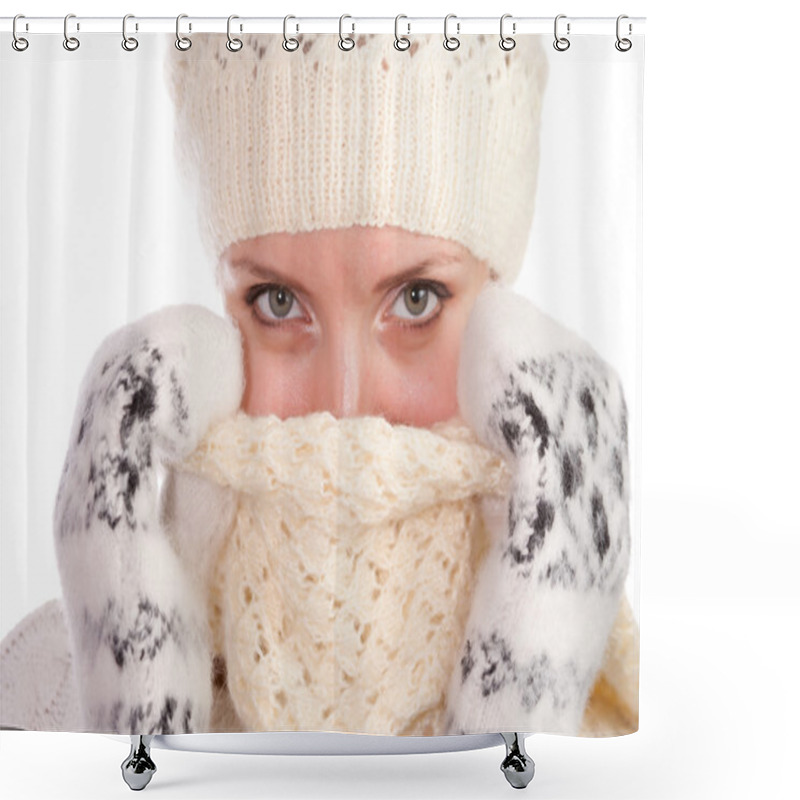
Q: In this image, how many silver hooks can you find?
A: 12